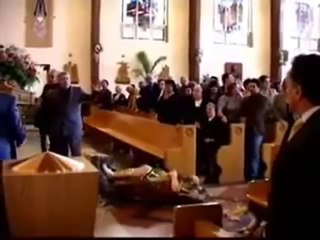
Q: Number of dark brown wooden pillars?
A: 3